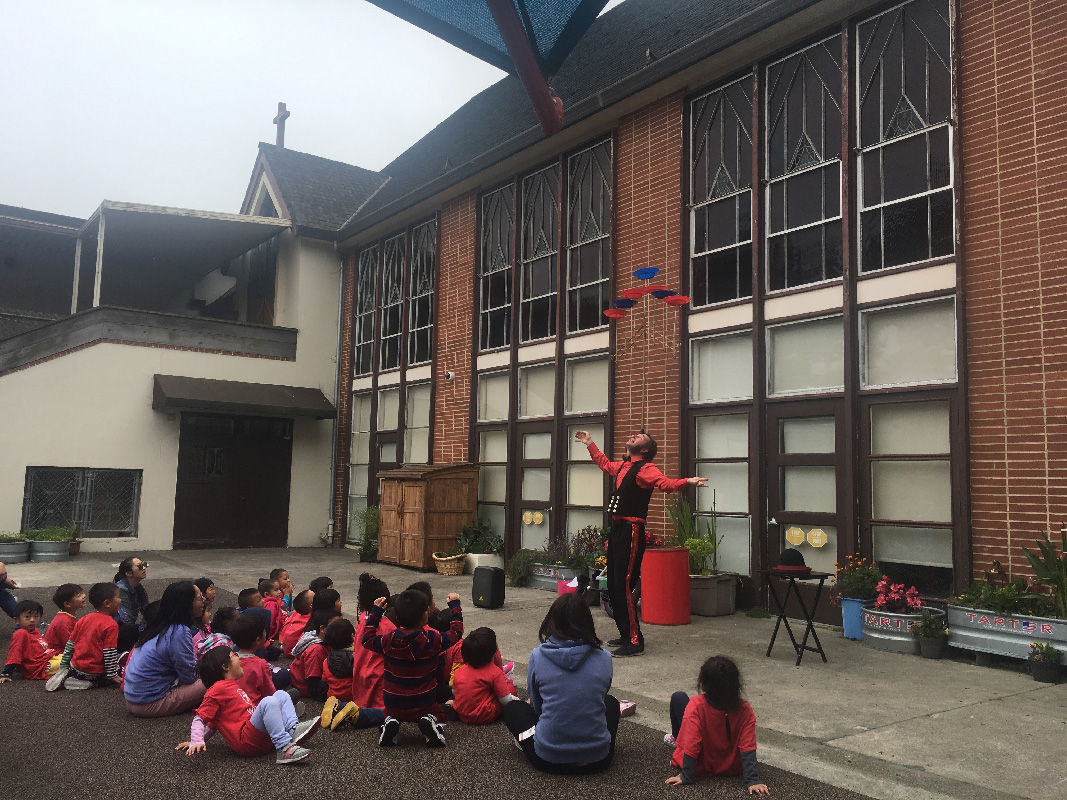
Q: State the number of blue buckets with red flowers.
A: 1